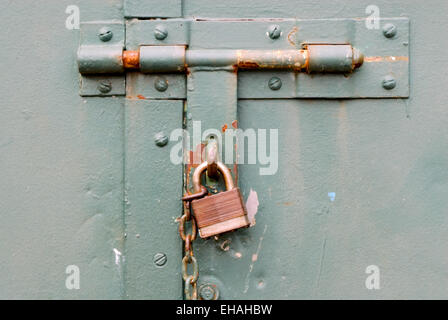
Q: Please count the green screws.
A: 10